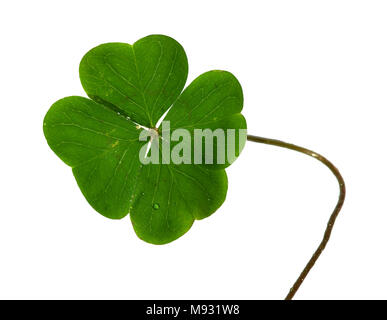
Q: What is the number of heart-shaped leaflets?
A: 4